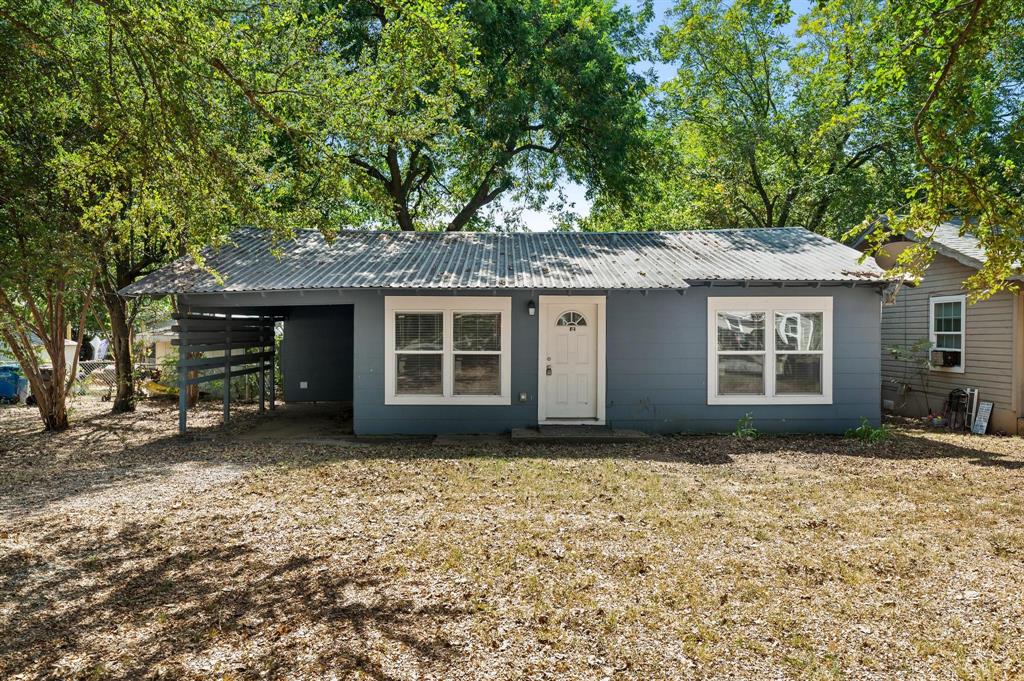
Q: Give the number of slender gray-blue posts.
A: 4